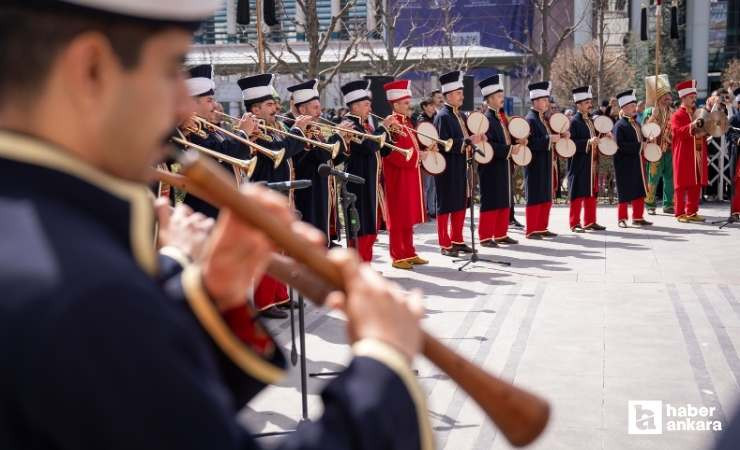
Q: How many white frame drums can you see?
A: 12